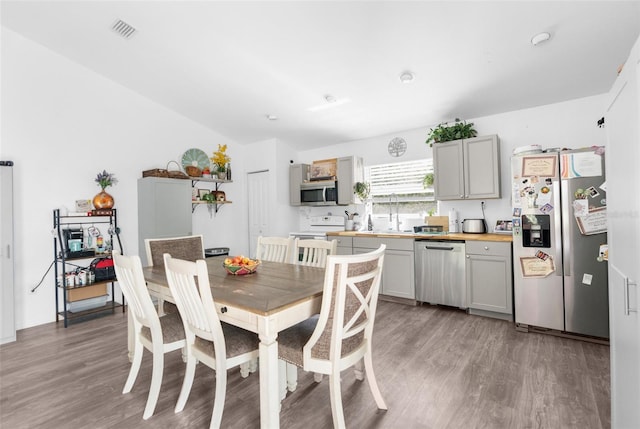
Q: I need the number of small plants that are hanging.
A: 2